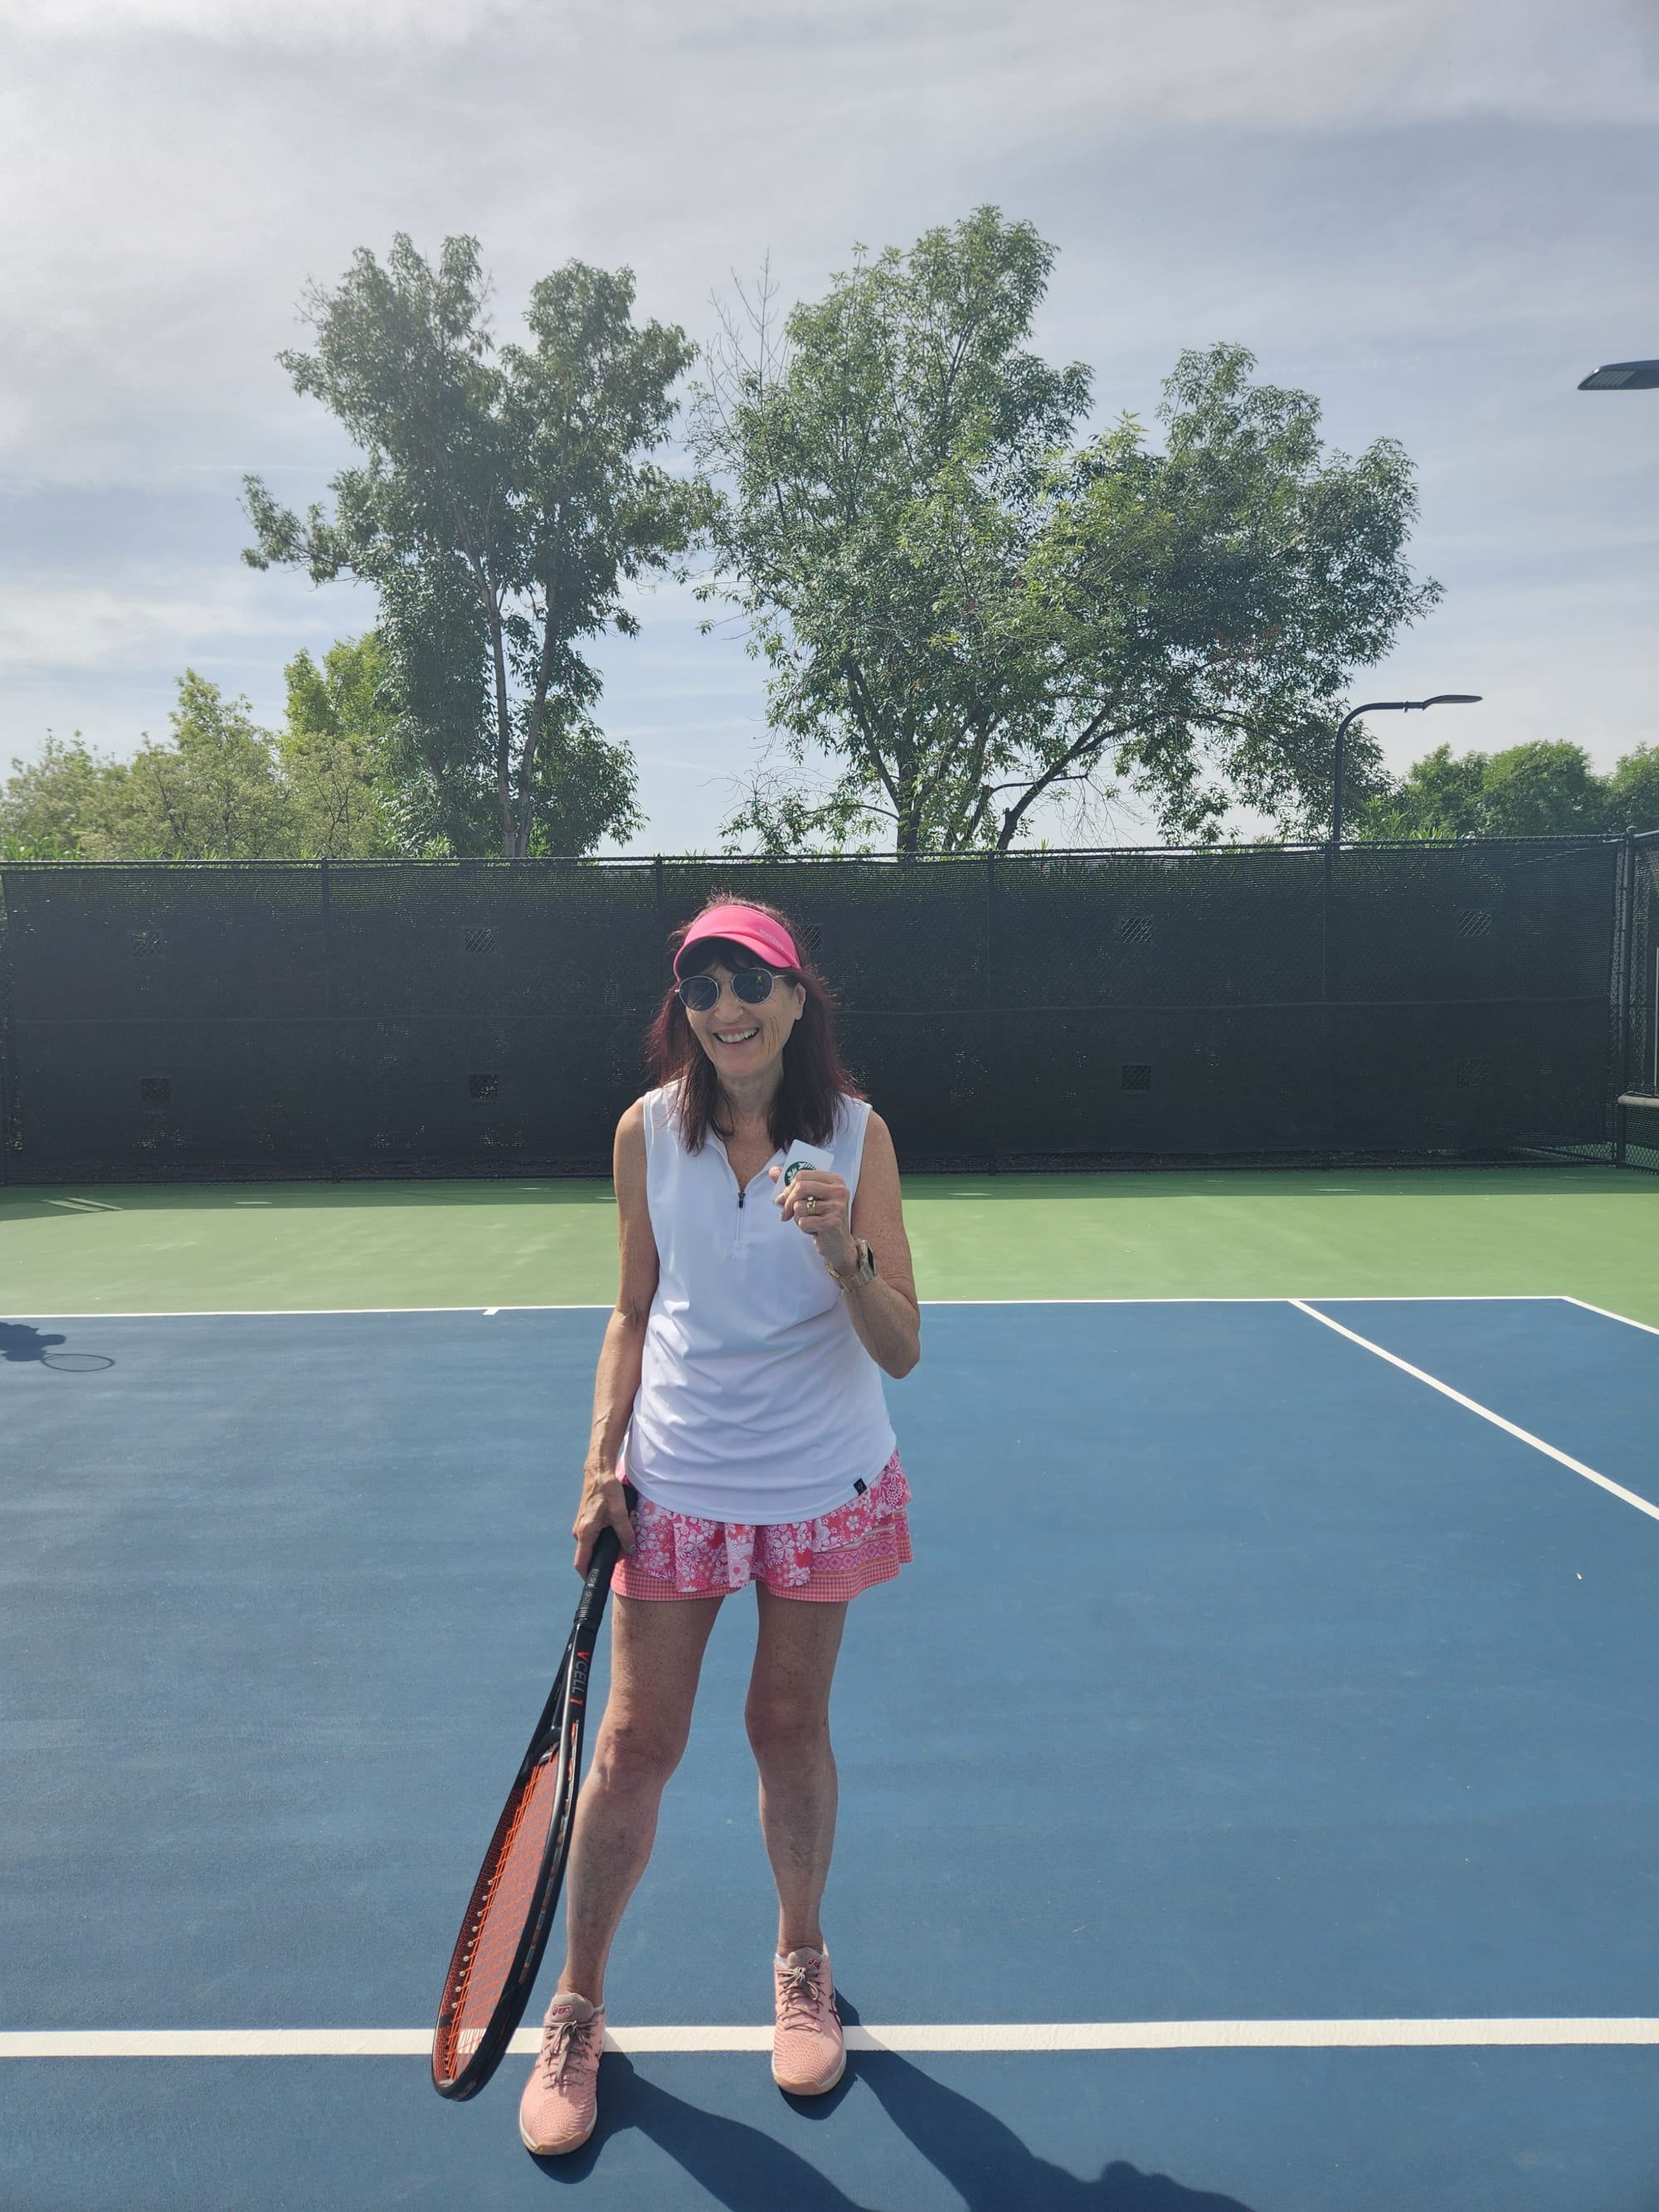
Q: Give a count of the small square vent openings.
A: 9